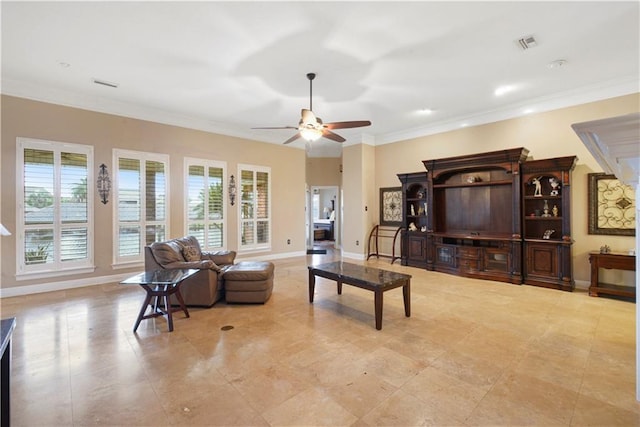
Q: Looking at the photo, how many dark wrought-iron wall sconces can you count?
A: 2